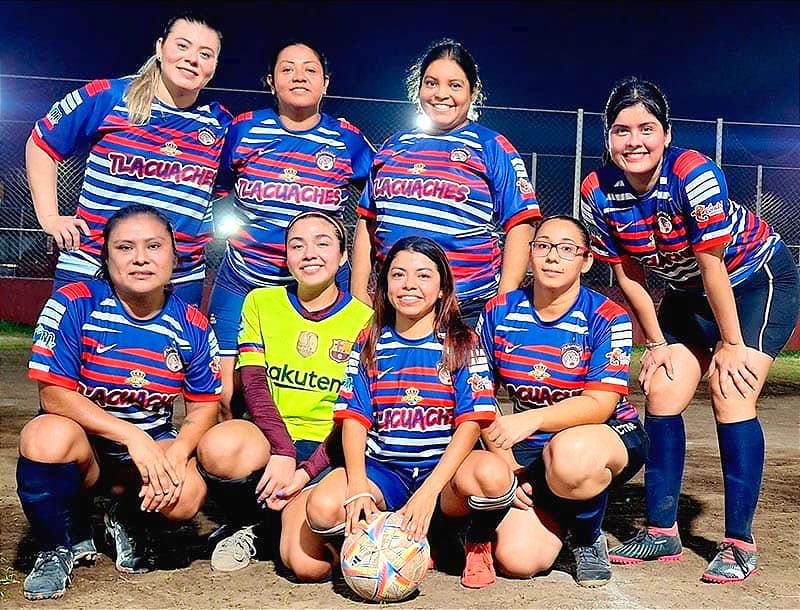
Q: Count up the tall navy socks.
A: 4